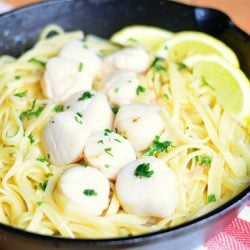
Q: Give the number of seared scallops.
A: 10